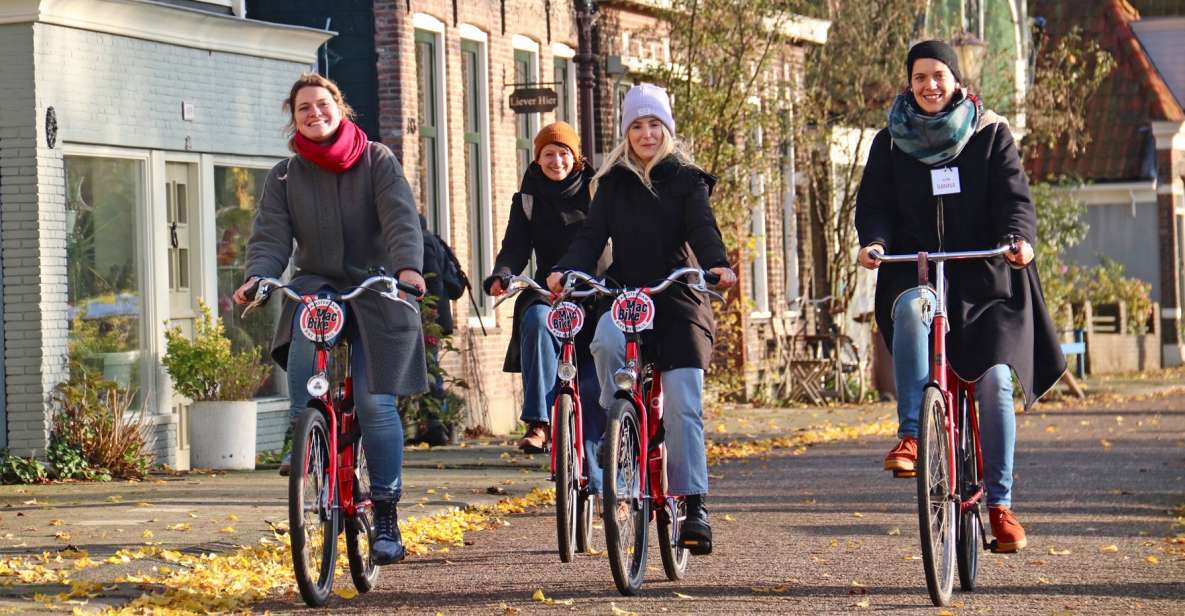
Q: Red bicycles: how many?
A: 4